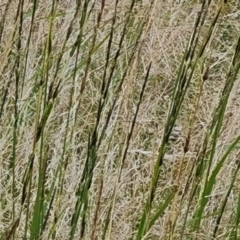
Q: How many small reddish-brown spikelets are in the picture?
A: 2